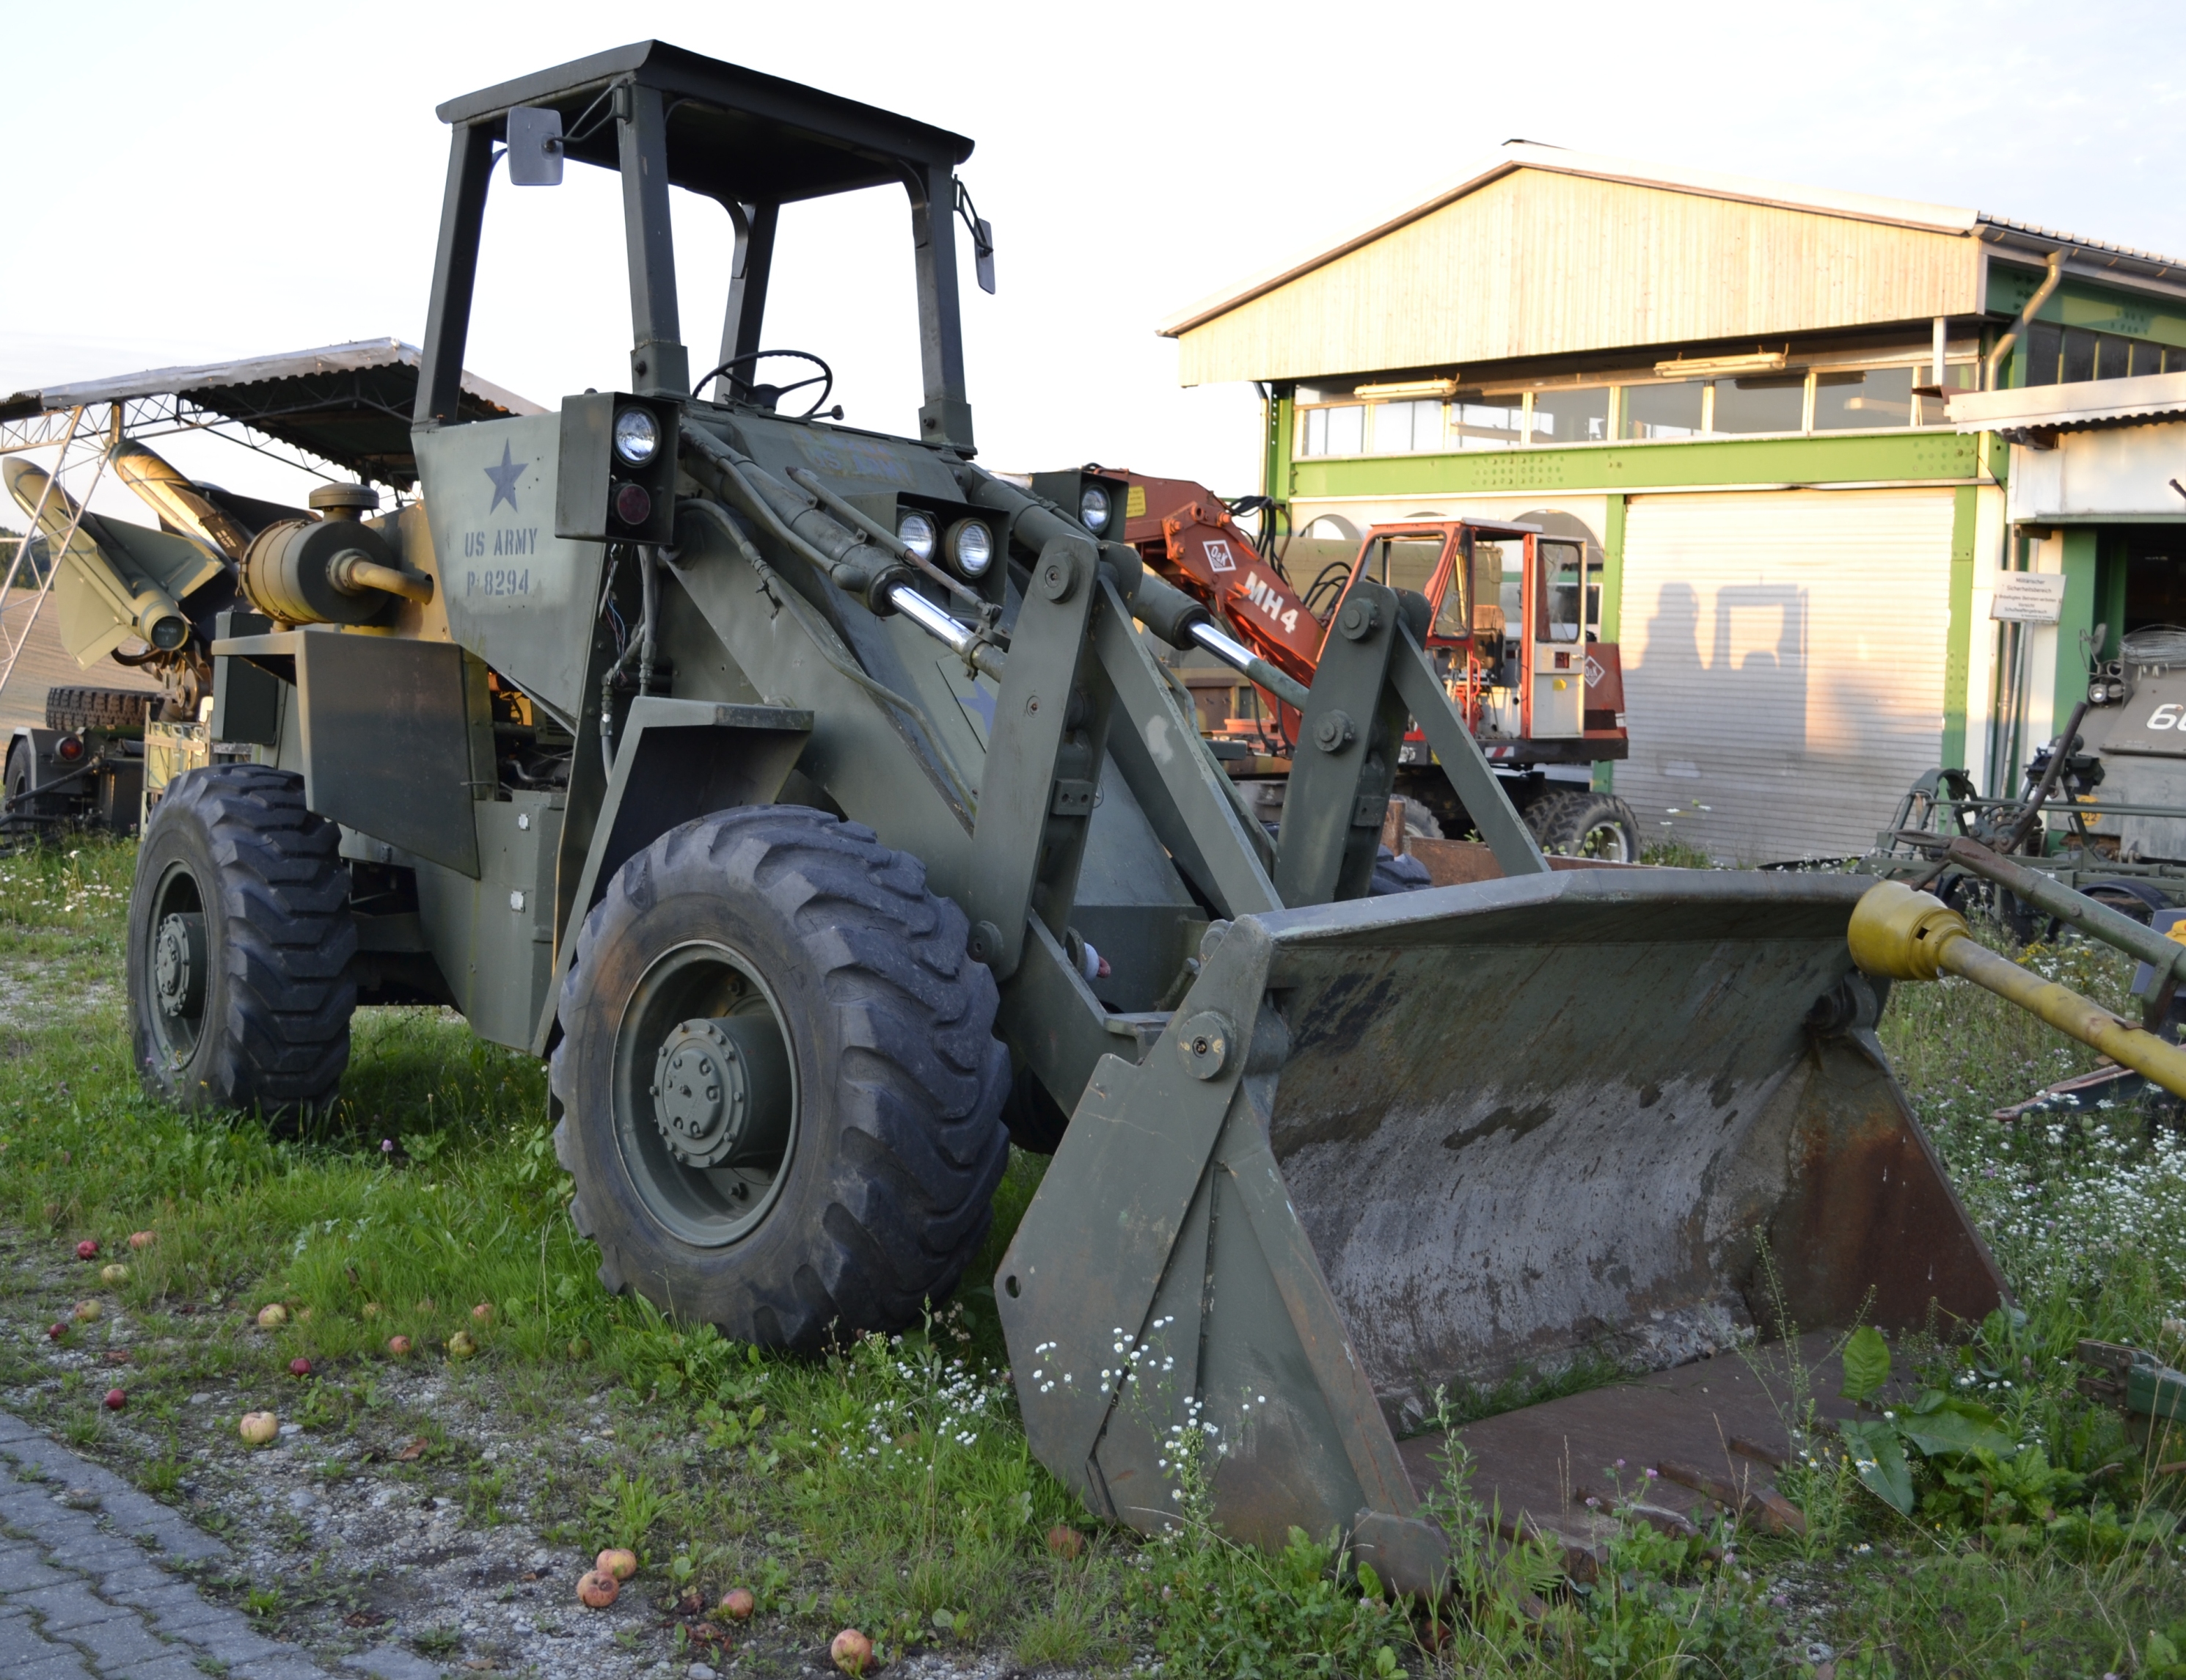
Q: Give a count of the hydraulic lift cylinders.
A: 2